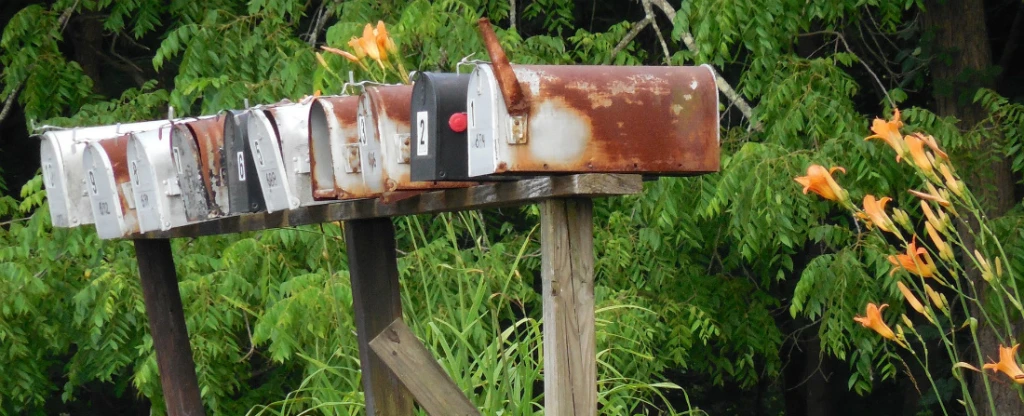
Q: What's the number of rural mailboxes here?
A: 10